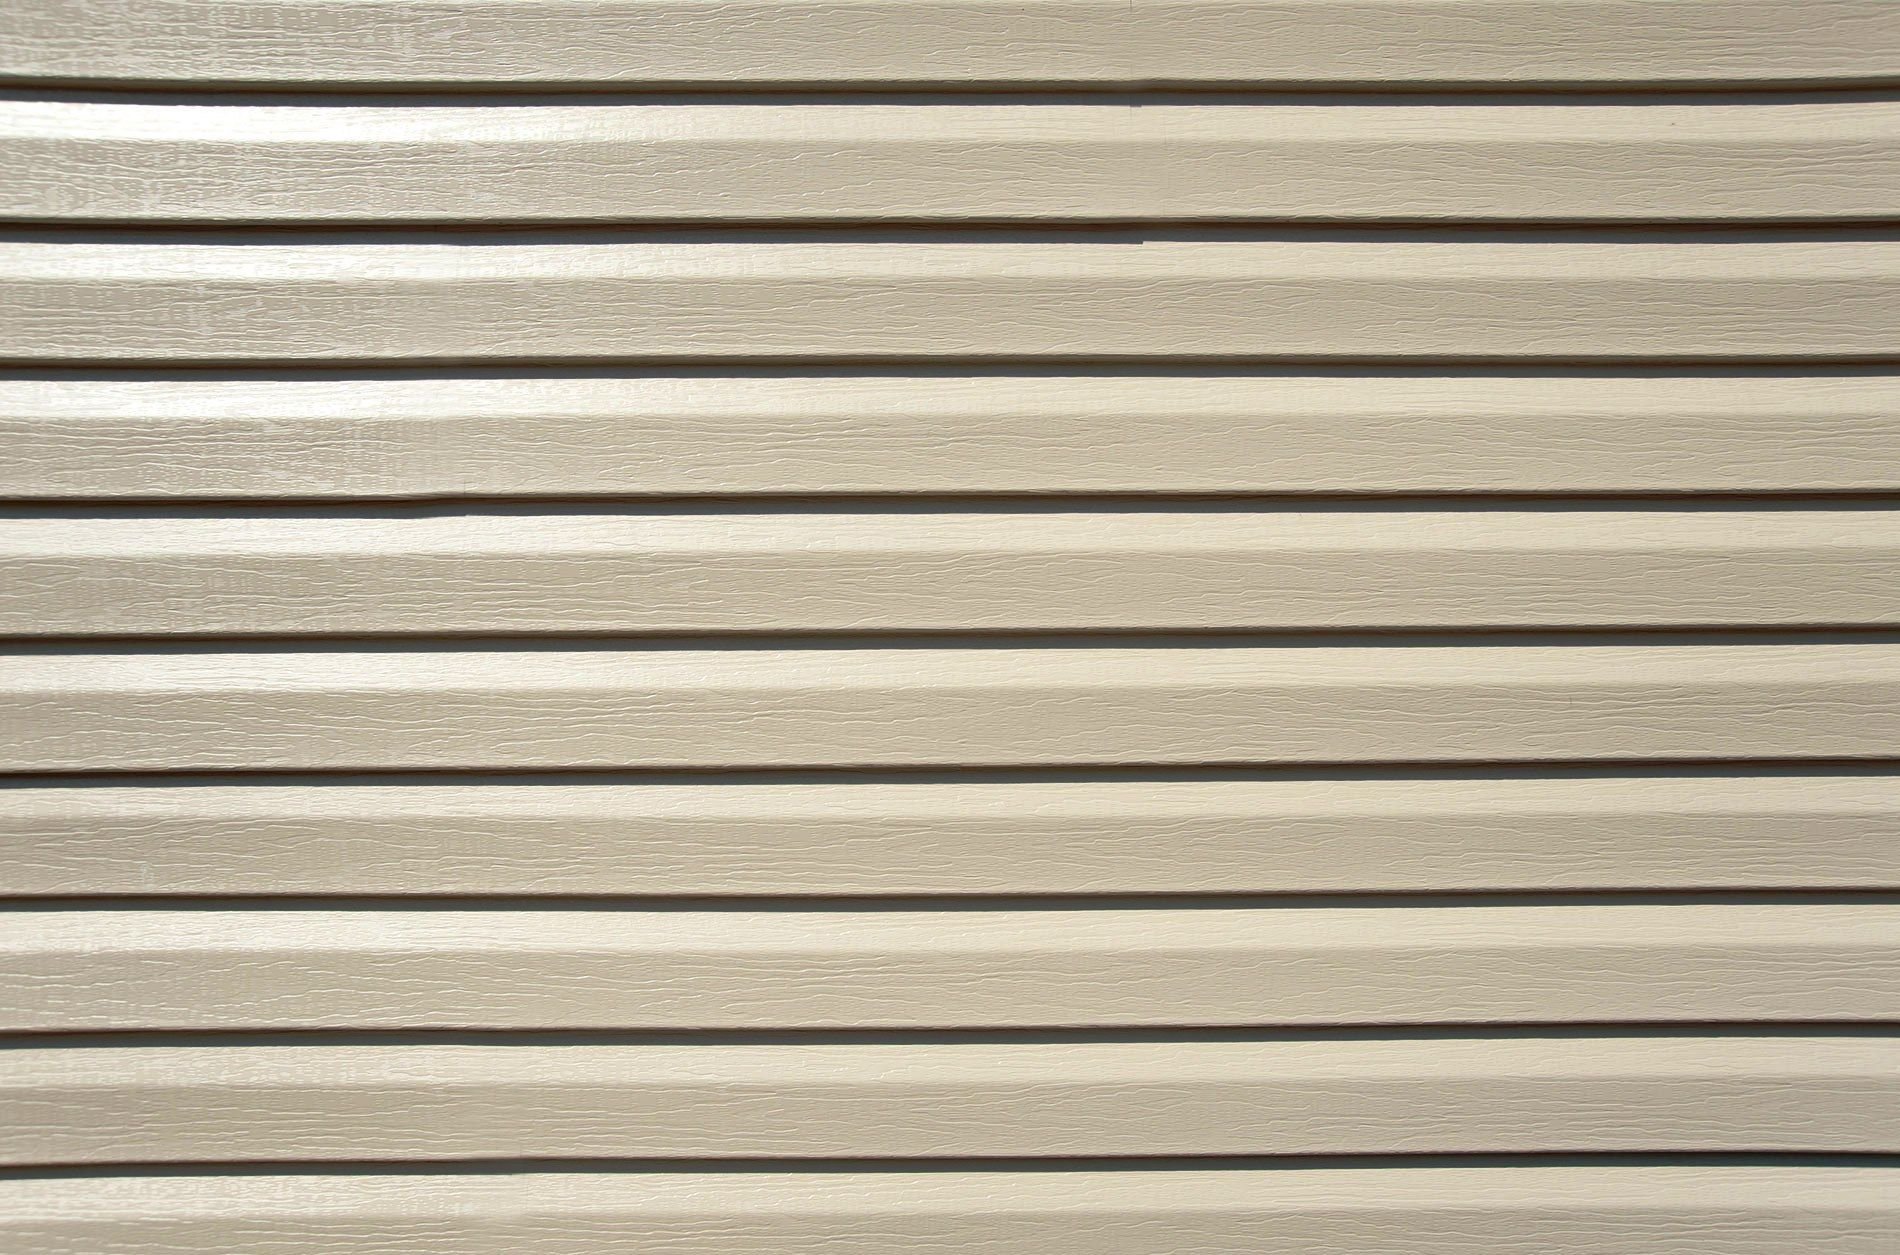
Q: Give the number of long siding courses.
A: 10